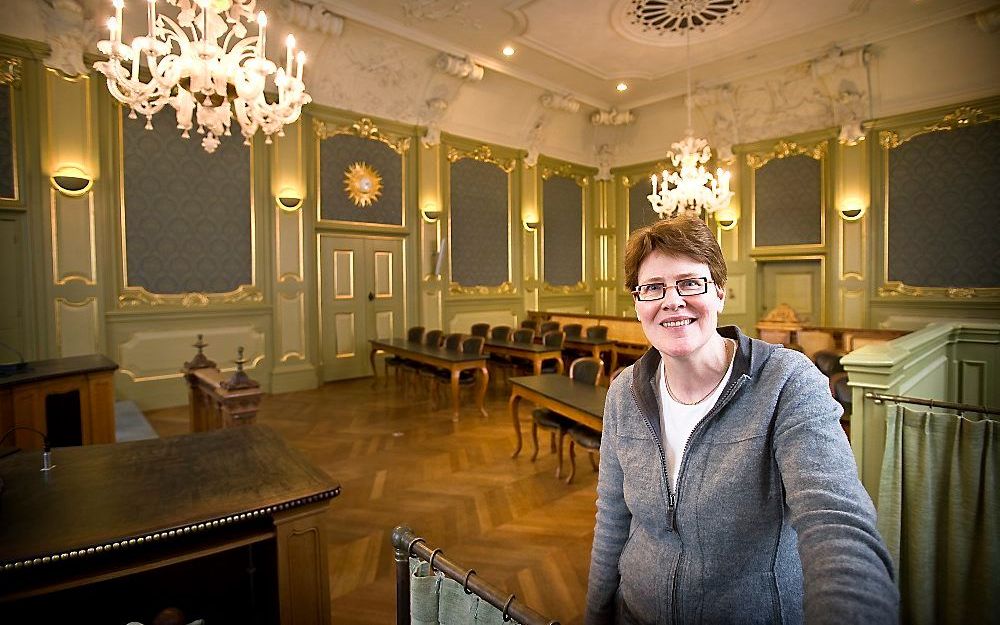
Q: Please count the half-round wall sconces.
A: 6